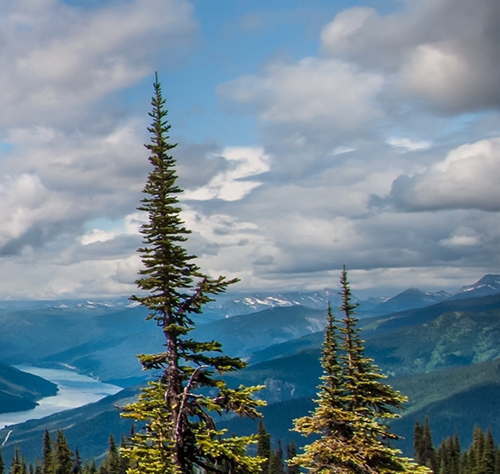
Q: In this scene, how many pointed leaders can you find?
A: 3